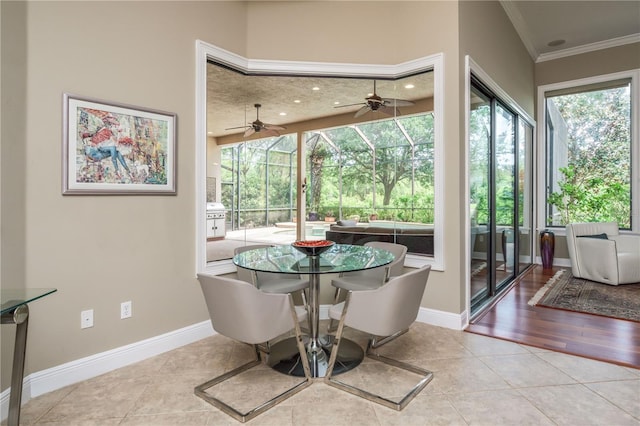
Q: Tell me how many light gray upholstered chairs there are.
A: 4